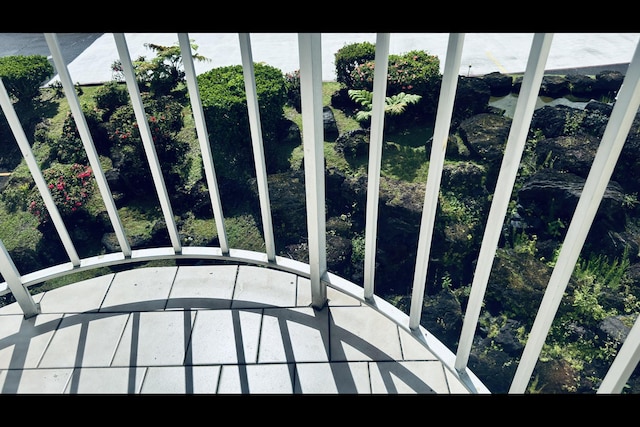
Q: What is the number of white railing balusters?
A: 12